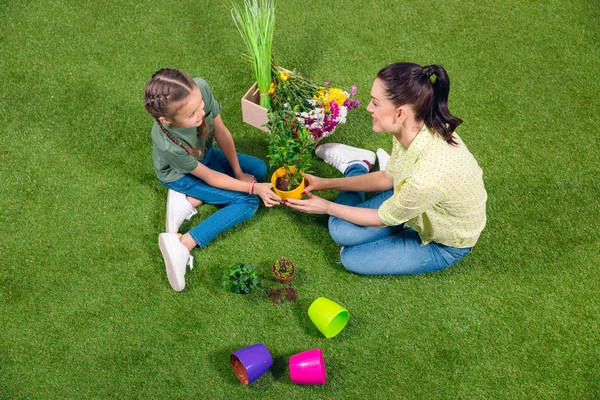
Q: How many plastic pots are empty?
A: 3